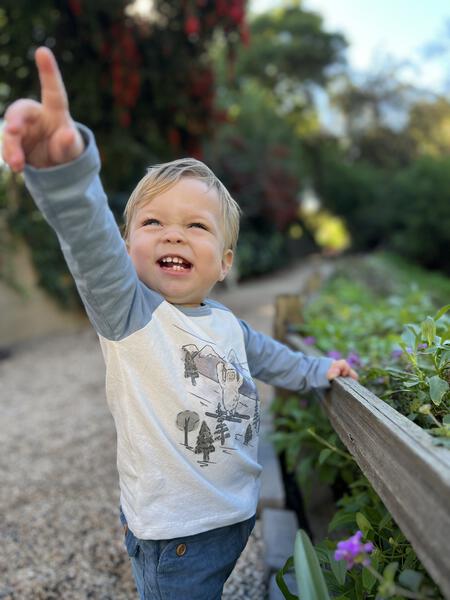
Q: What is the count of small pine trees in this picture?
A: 5